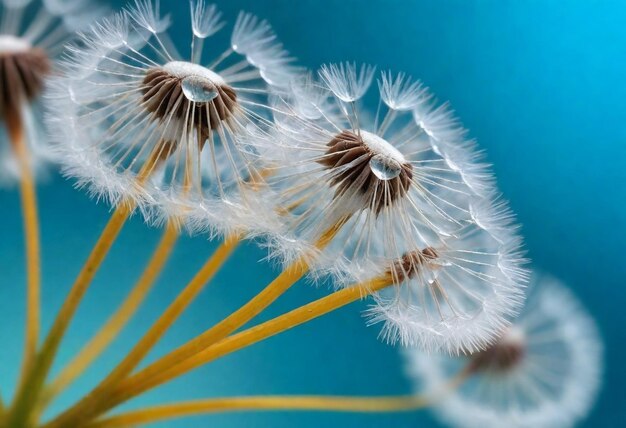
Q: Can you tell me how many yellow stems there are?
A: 7